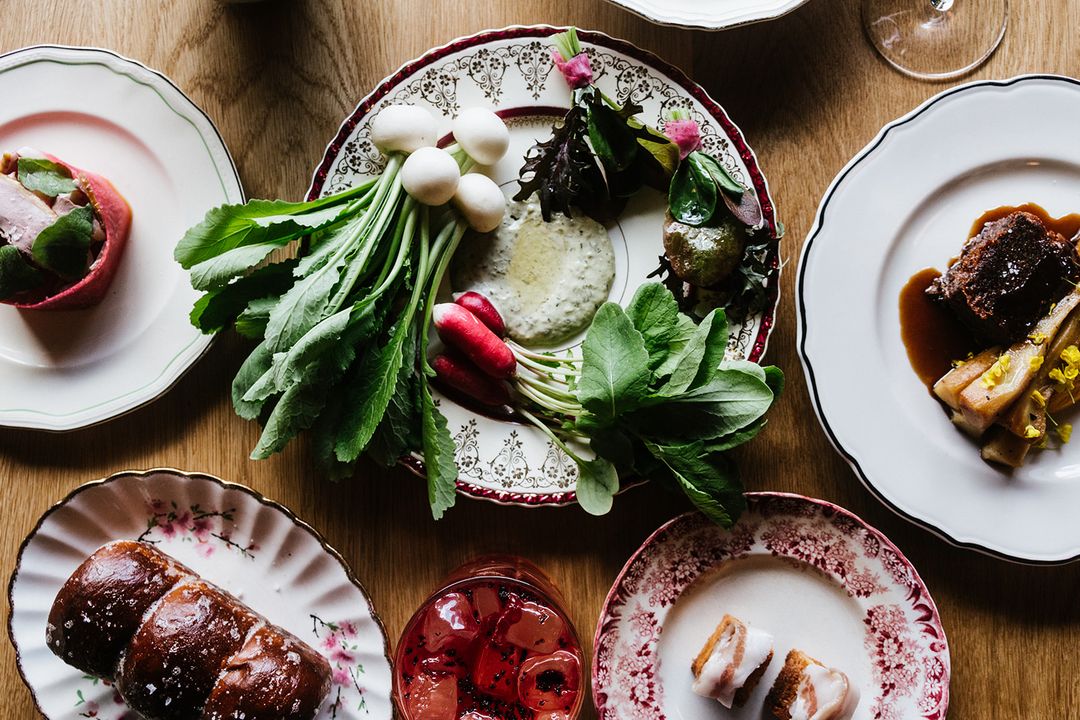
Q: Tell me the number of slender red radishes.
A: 3